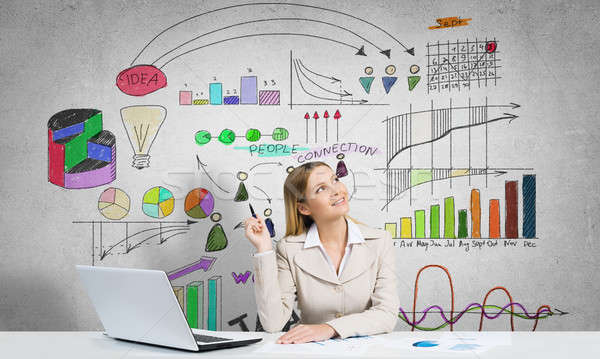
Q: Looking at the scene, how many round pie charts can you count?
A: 3